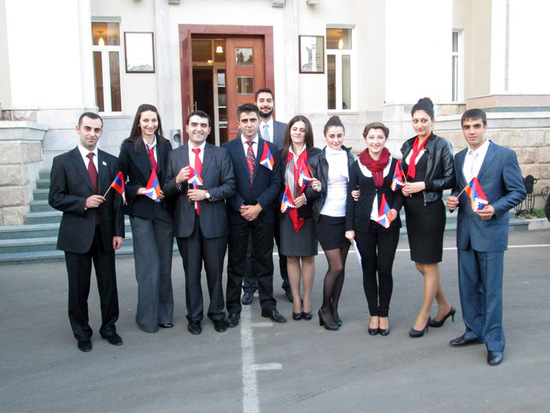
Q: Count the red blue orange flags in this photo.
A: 9